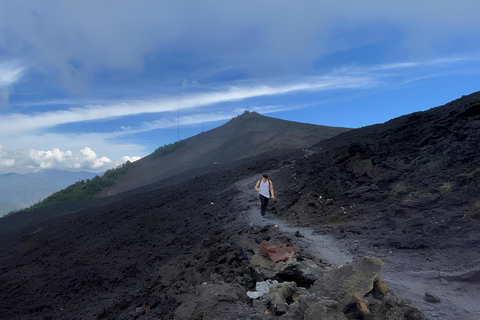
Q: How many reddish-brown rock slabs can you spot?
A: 1